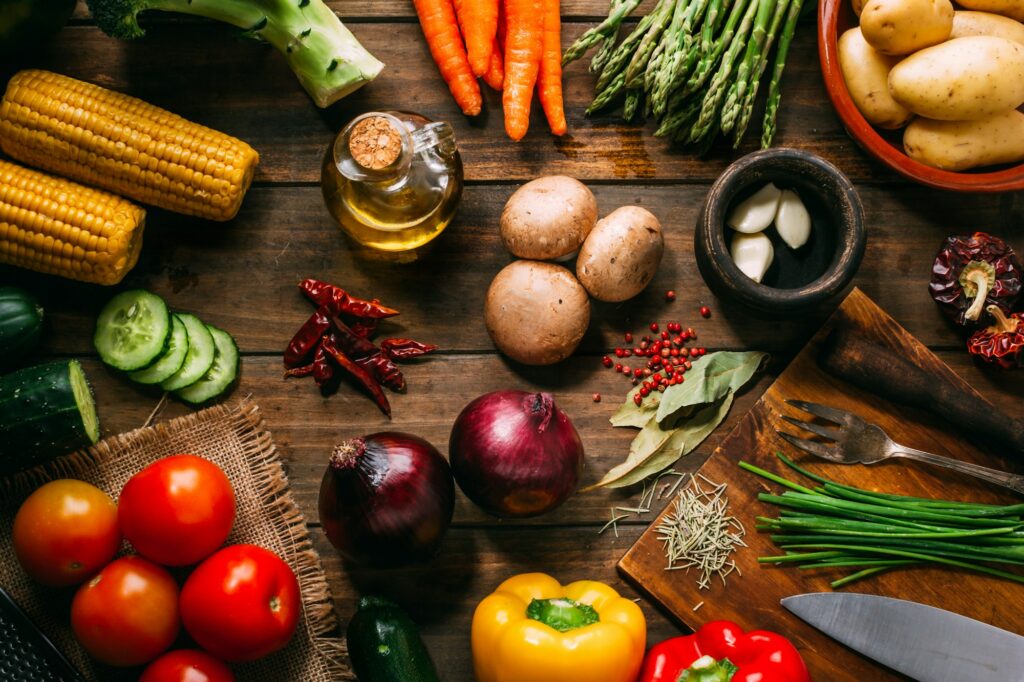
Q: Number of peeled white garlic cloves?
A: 3